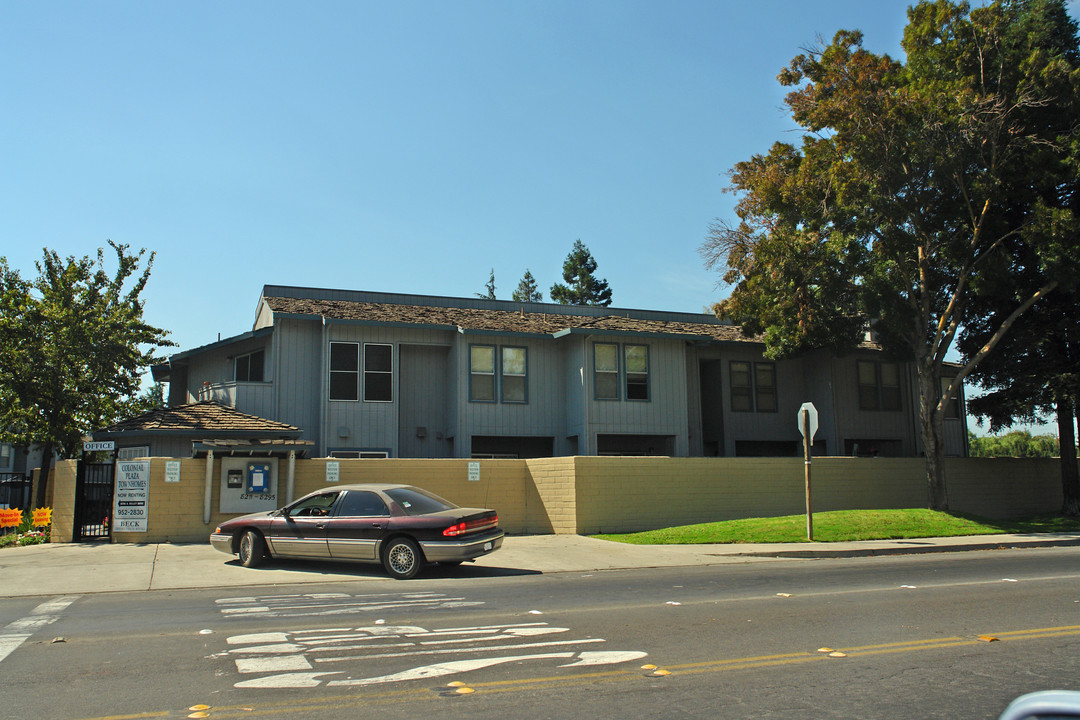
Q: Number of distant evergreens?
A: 3